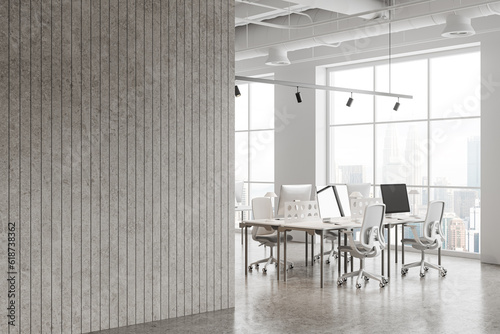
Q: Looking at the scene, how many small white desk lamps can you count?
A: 3